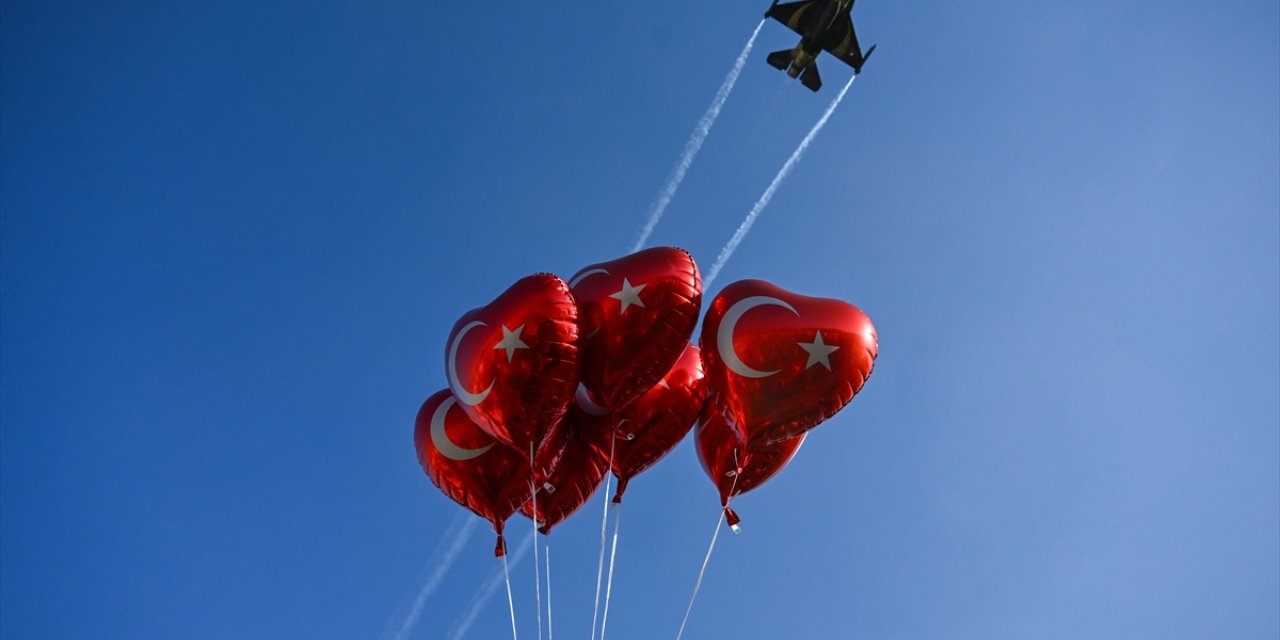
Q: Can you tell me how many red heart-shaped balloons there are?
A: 7